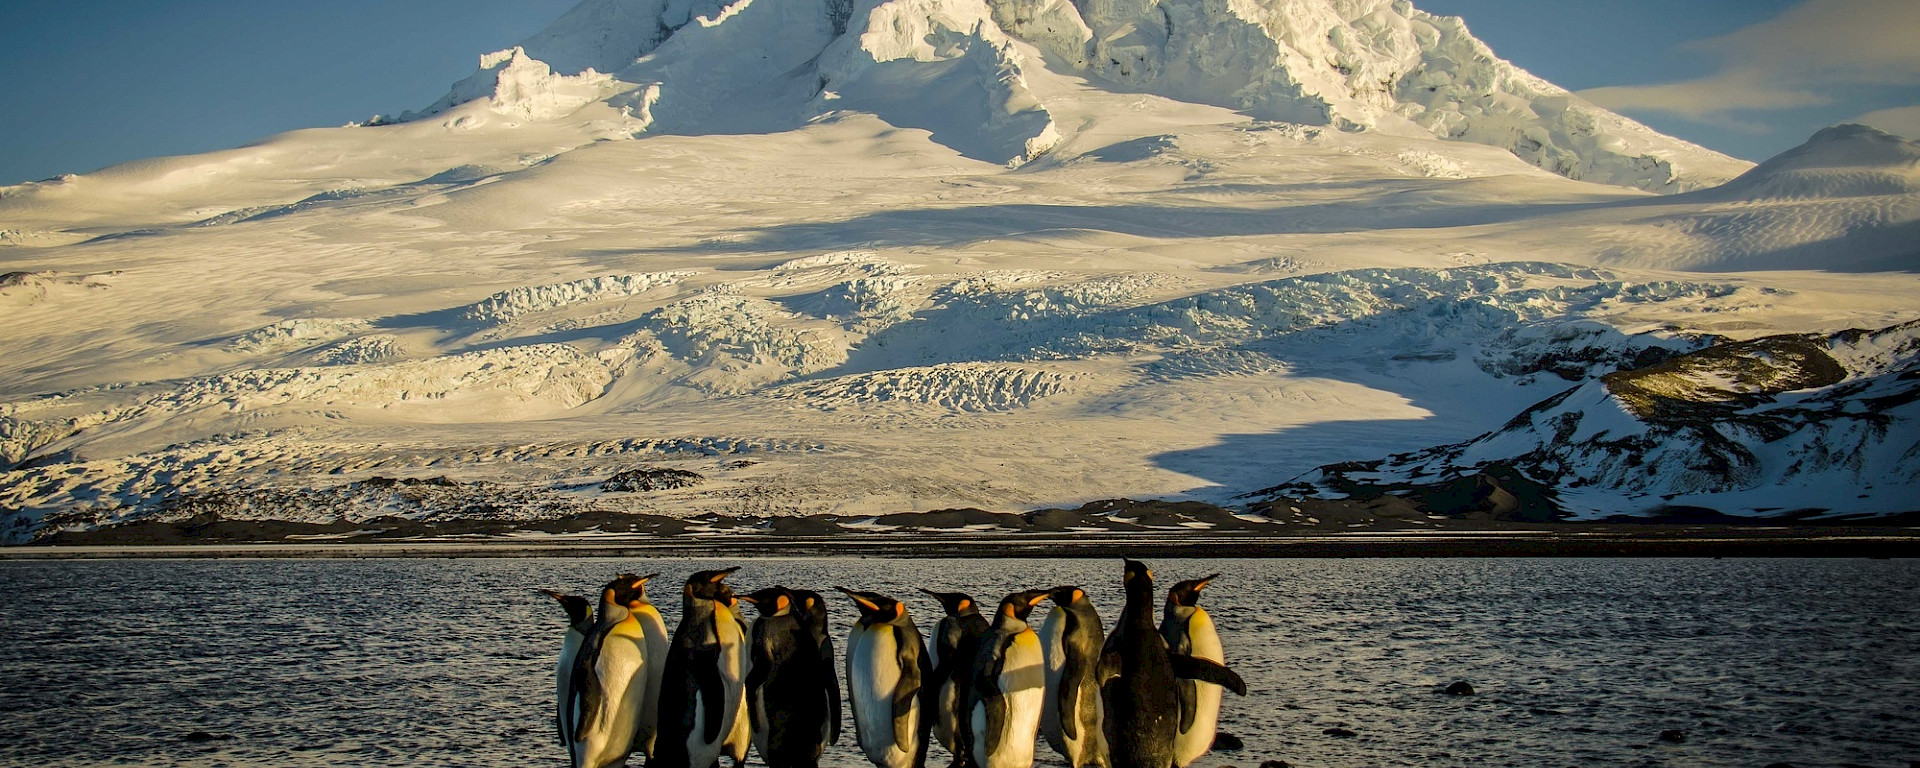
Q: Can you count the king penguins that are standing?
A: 13